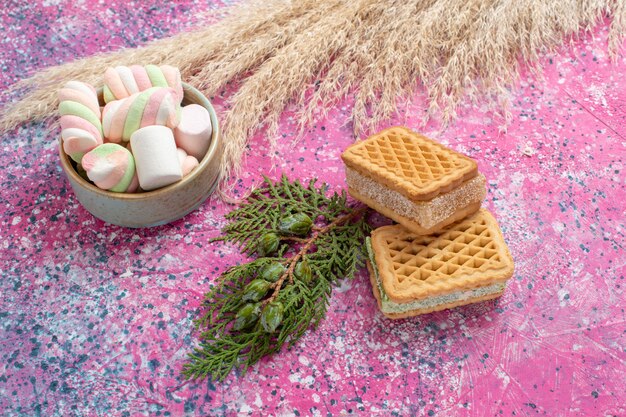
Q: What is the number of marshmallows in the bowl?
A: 7